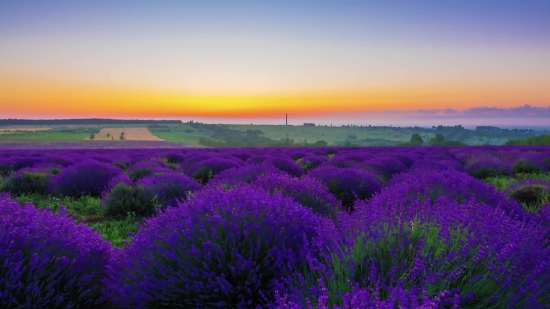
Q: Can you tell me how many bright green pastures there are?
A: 2